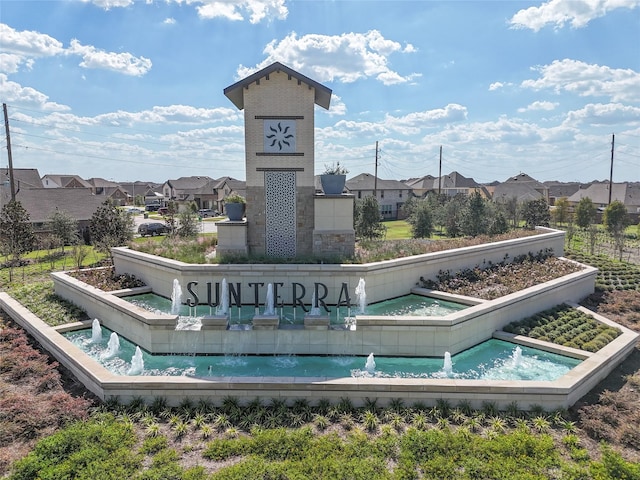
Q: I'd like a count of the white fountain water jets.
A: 11